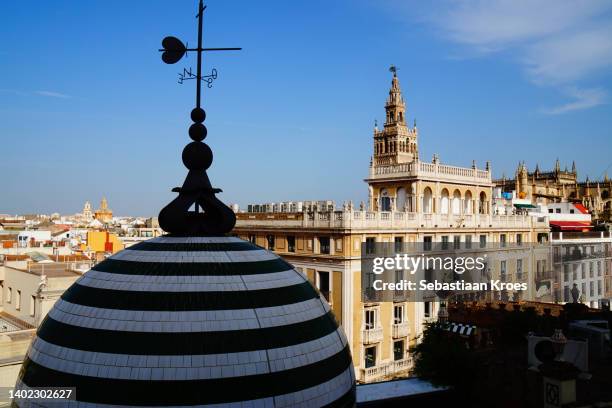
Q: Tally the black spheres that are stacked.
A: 3